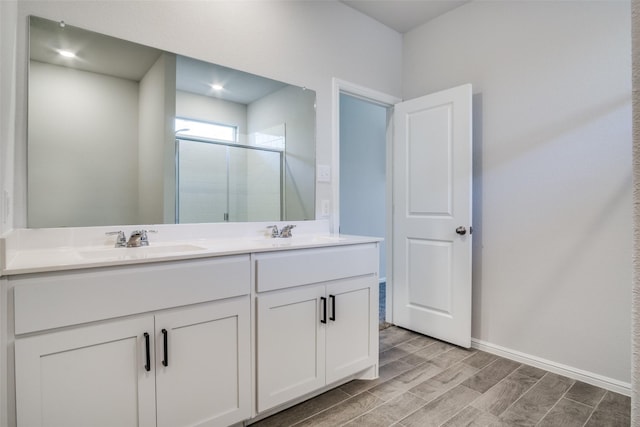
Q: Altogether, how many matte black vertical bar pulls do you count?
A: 4